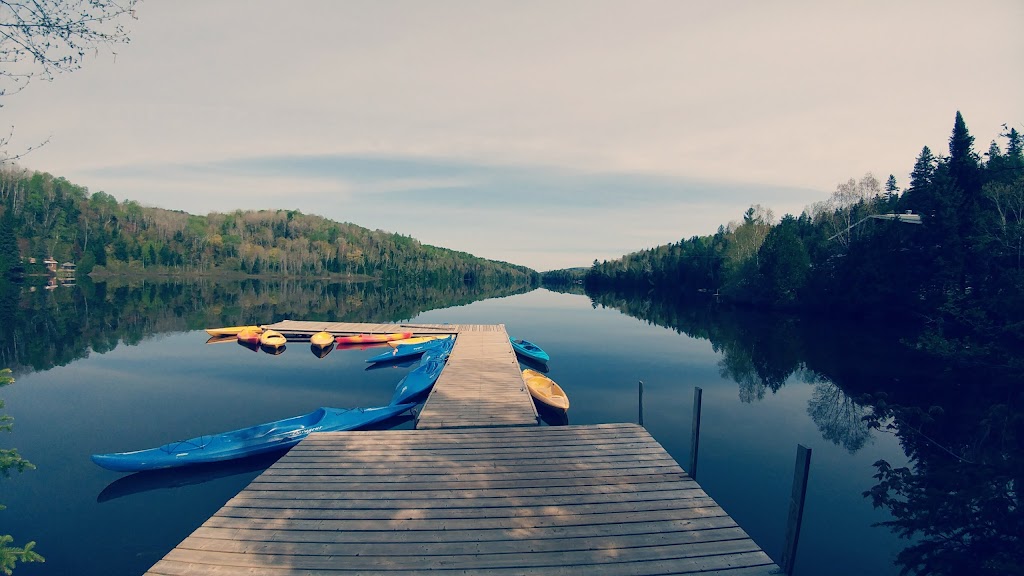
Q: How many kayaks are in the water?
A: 12